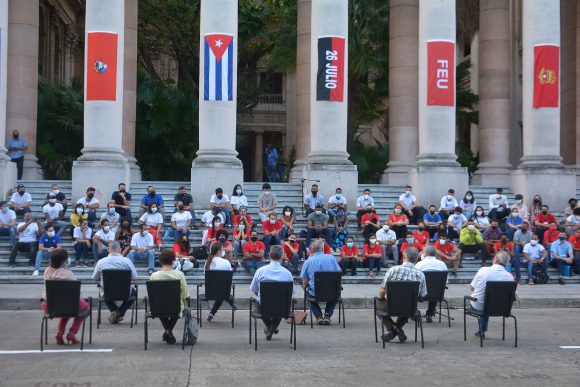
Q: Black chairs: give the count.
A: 9